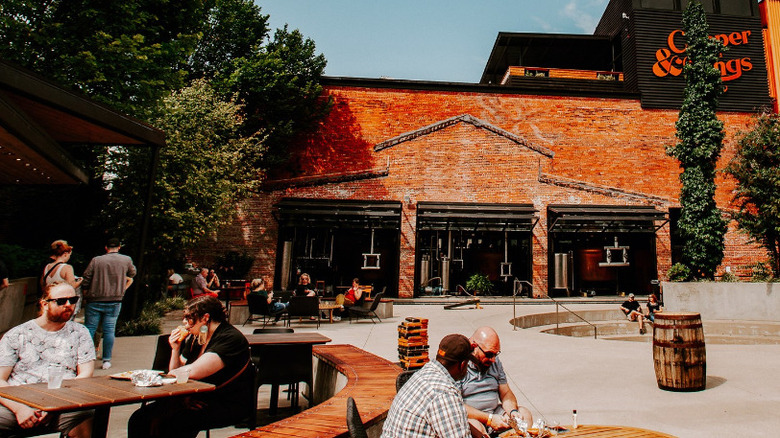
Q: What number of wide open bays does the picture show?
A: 3